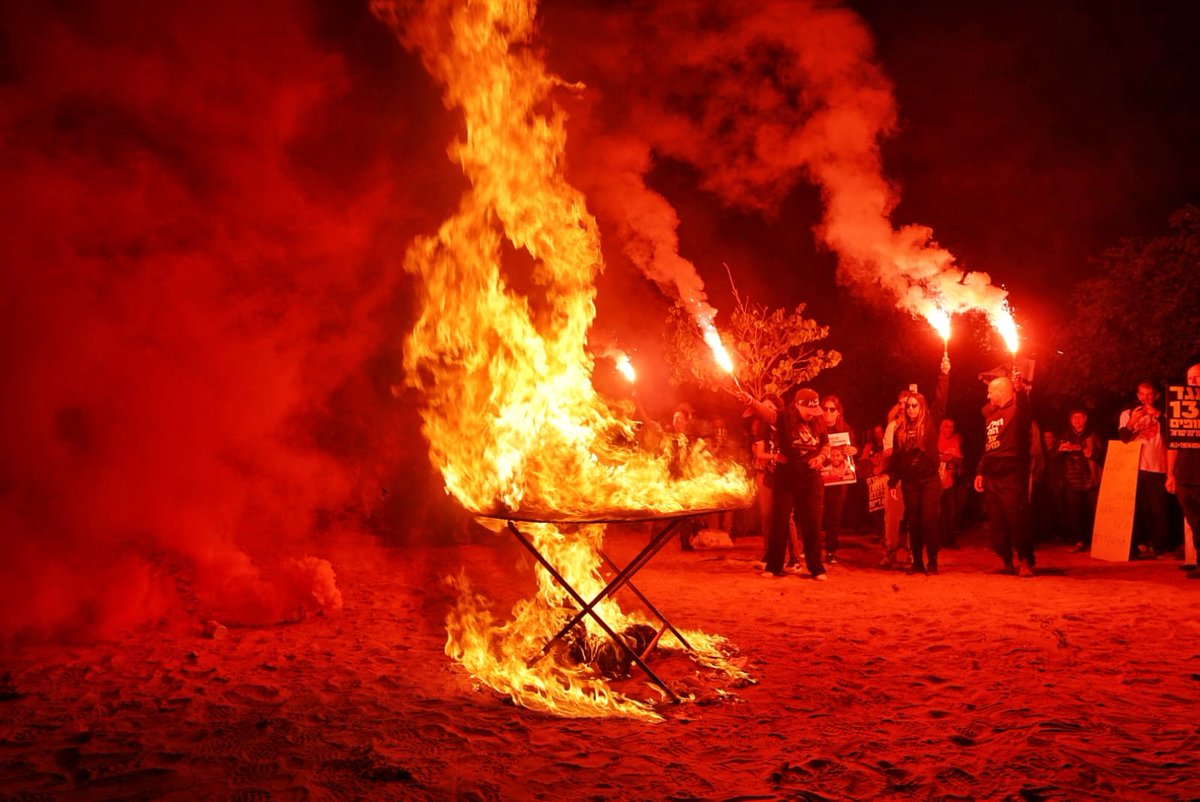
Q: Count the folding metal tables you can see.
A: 1